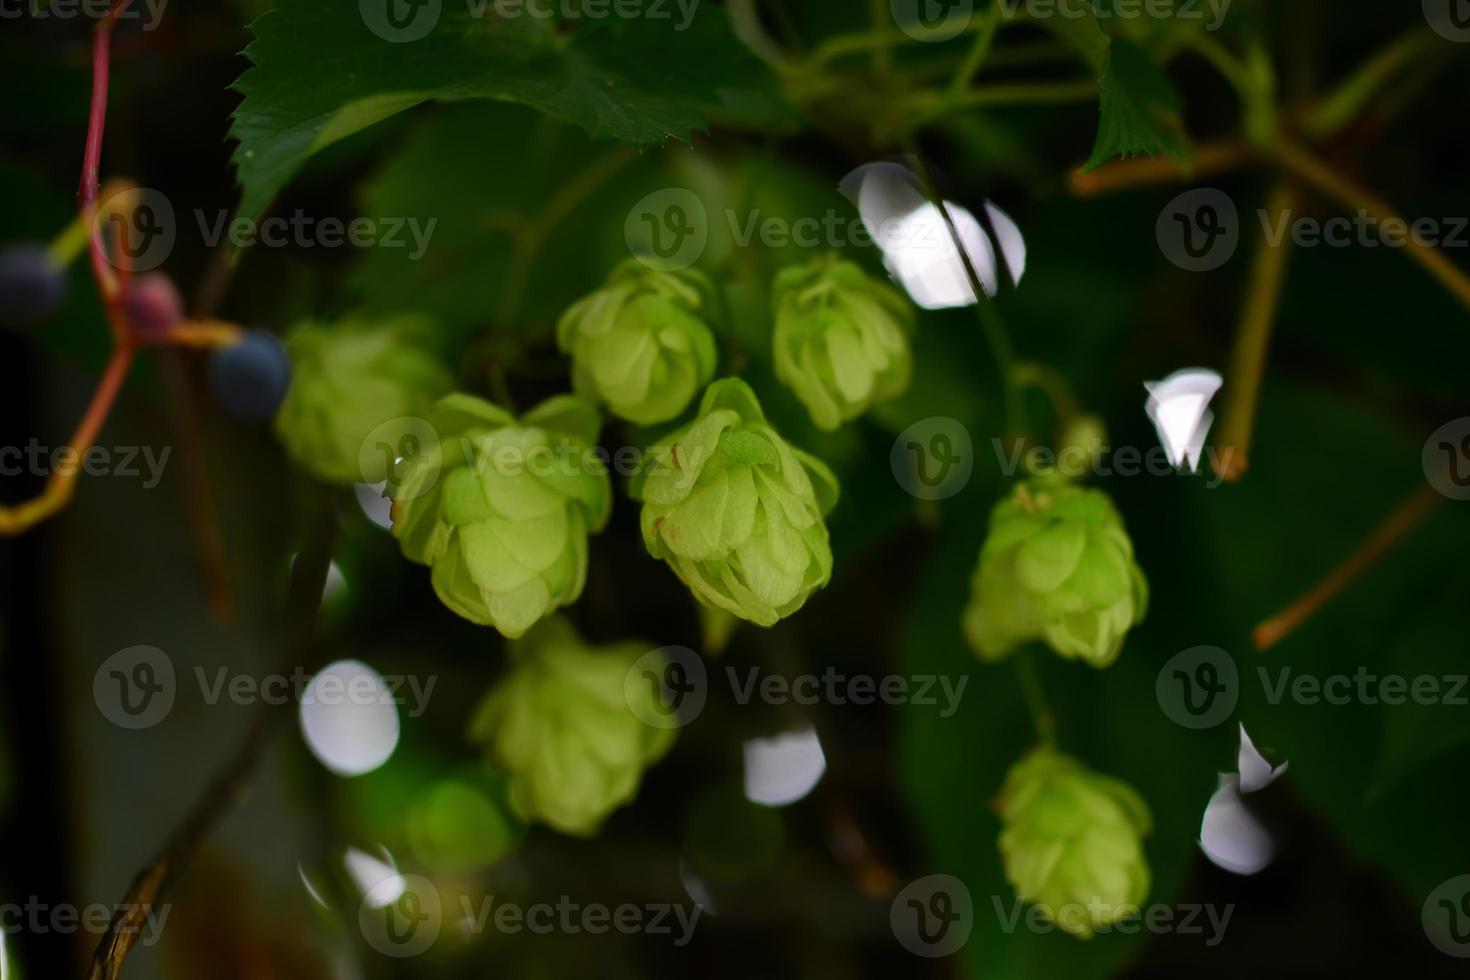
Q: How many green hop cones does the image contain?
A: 8